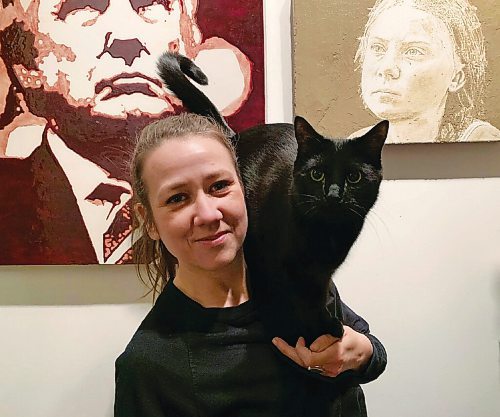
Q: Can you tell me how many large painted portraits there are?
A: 2